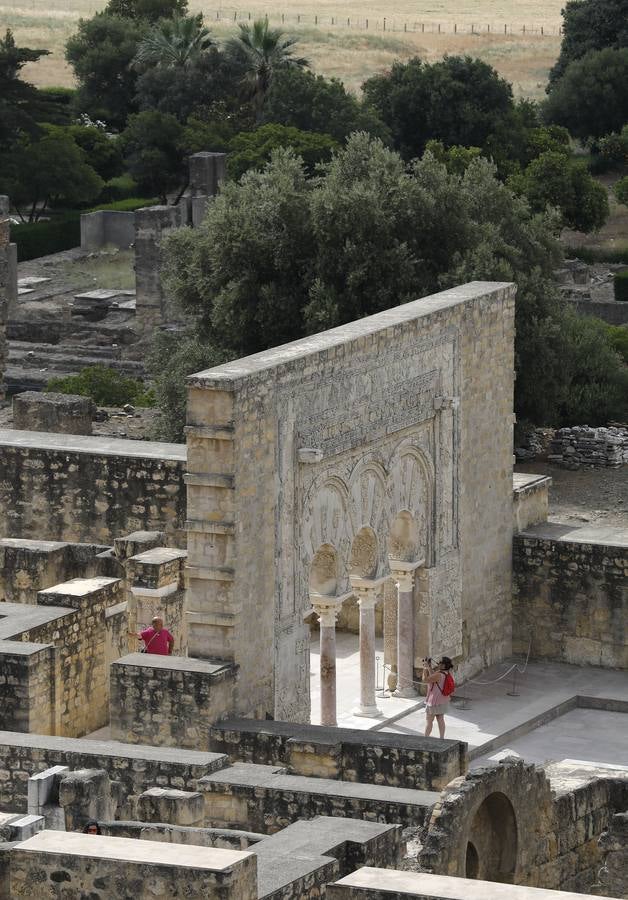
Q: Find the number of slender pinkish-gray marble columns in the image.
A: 3